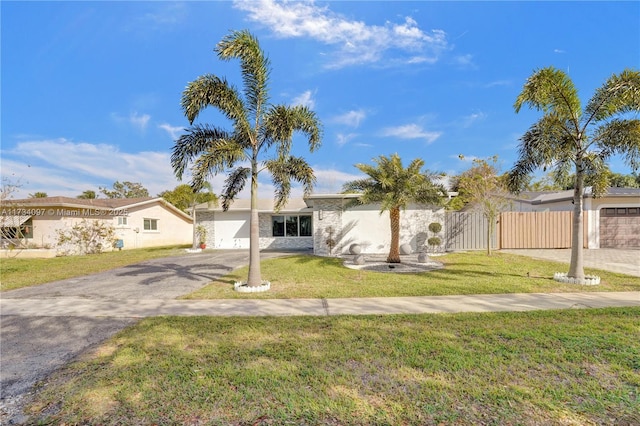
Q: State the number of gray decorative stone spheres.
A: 4